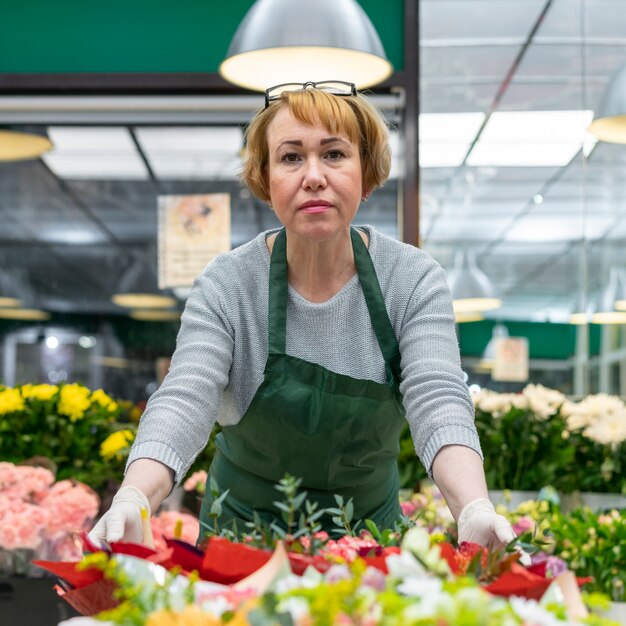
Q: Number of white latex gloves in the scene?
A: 2